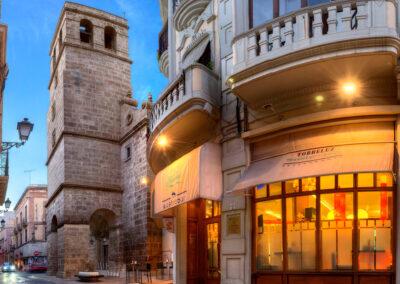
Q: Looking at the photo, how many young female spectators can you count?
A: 0